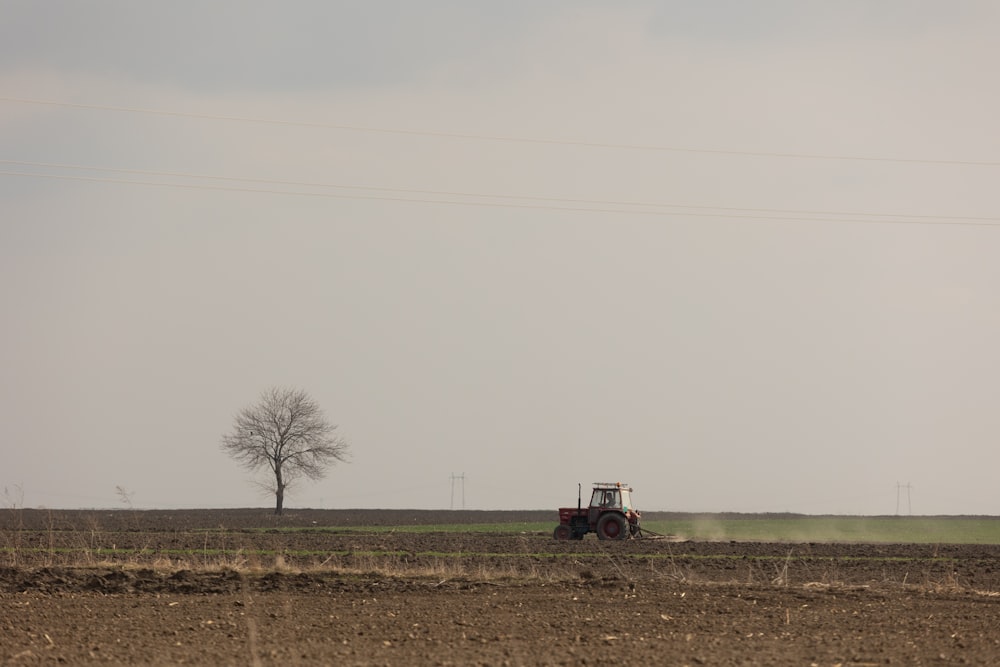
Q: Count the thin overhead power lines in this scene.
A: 3